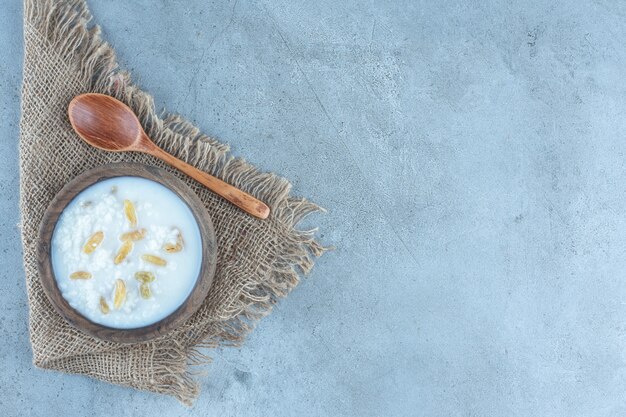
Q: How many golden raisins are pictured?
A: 11